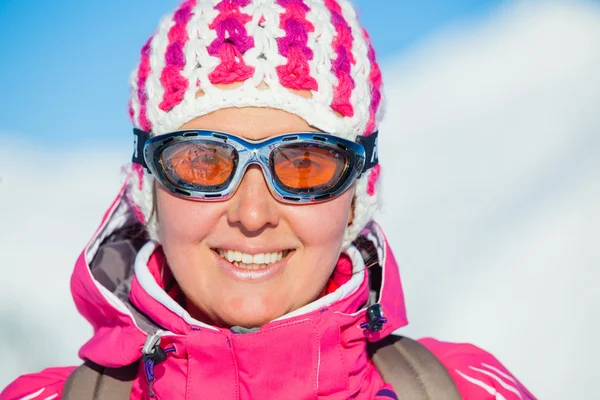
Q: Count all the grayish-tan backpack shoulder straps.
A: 2